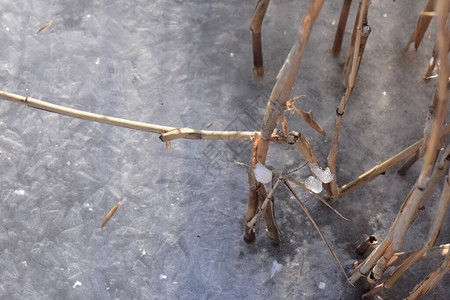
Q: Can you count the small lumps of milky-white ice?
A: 3